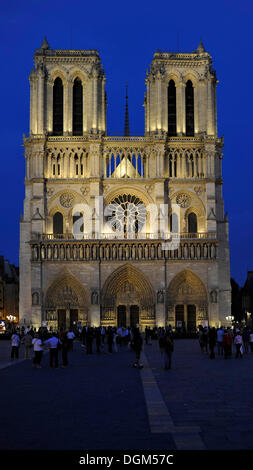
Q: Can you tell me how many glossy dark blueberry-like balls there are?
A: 0